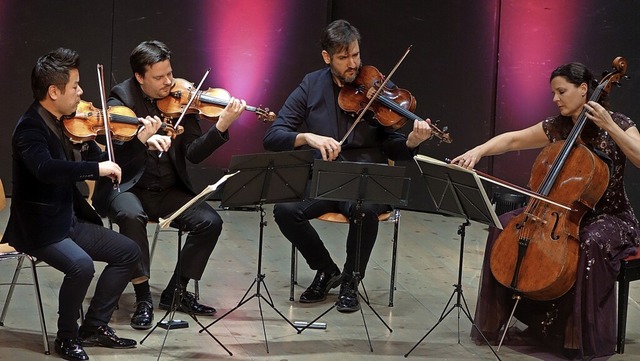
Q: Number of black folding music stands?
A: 4